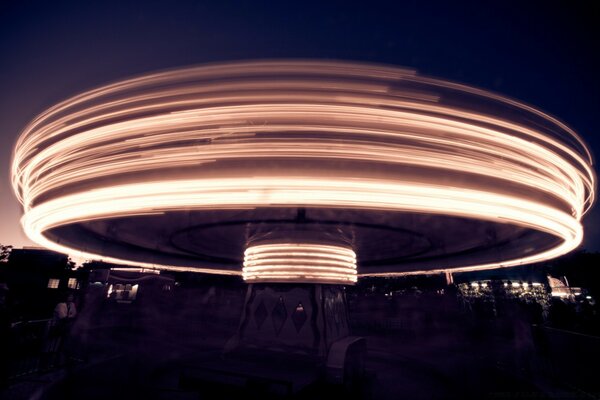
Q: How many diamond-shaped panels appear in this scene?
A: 3